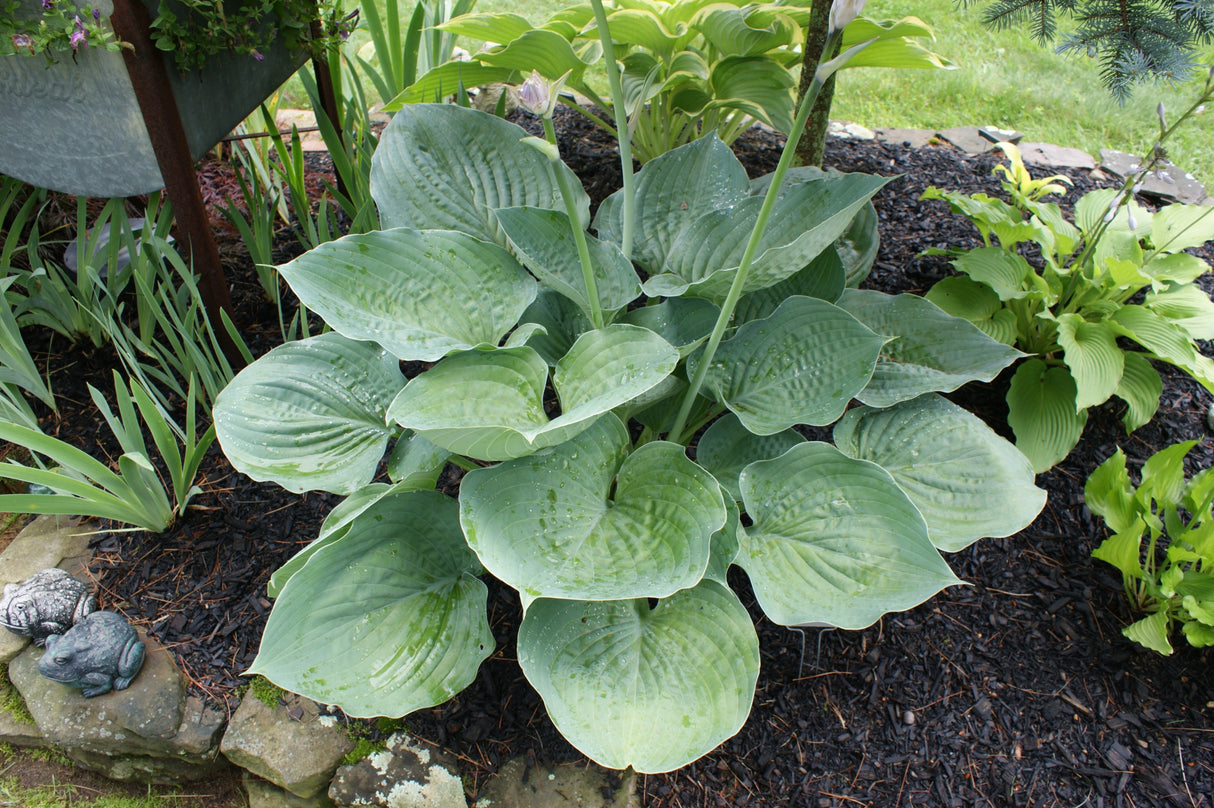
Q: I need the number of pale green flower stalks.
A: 3